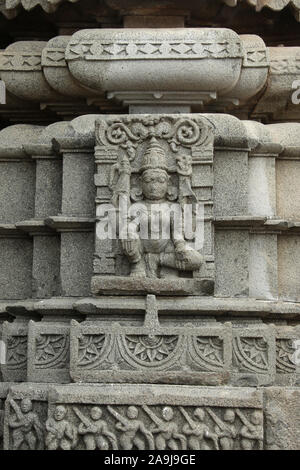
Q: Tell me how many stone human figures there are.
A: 9